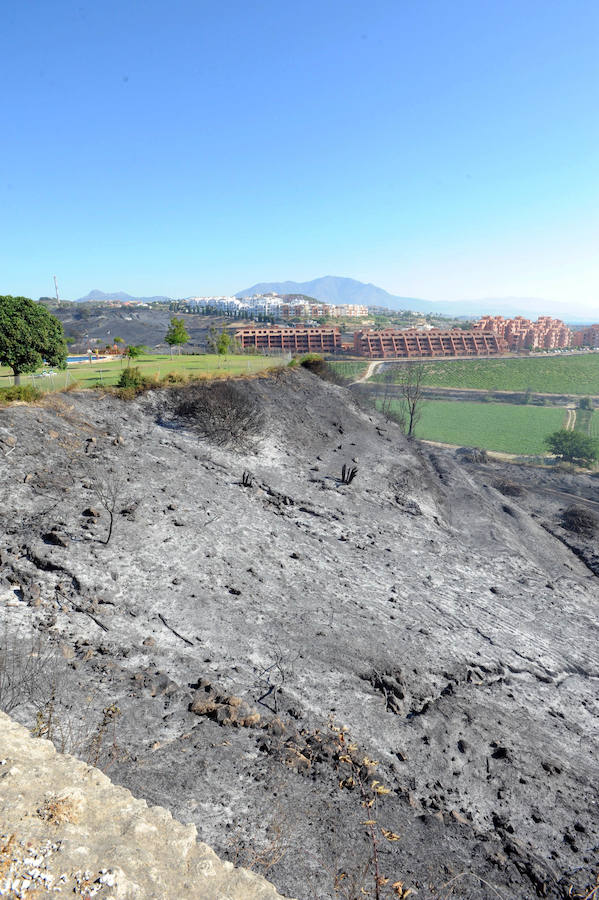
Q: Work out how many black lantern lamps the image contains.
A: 0